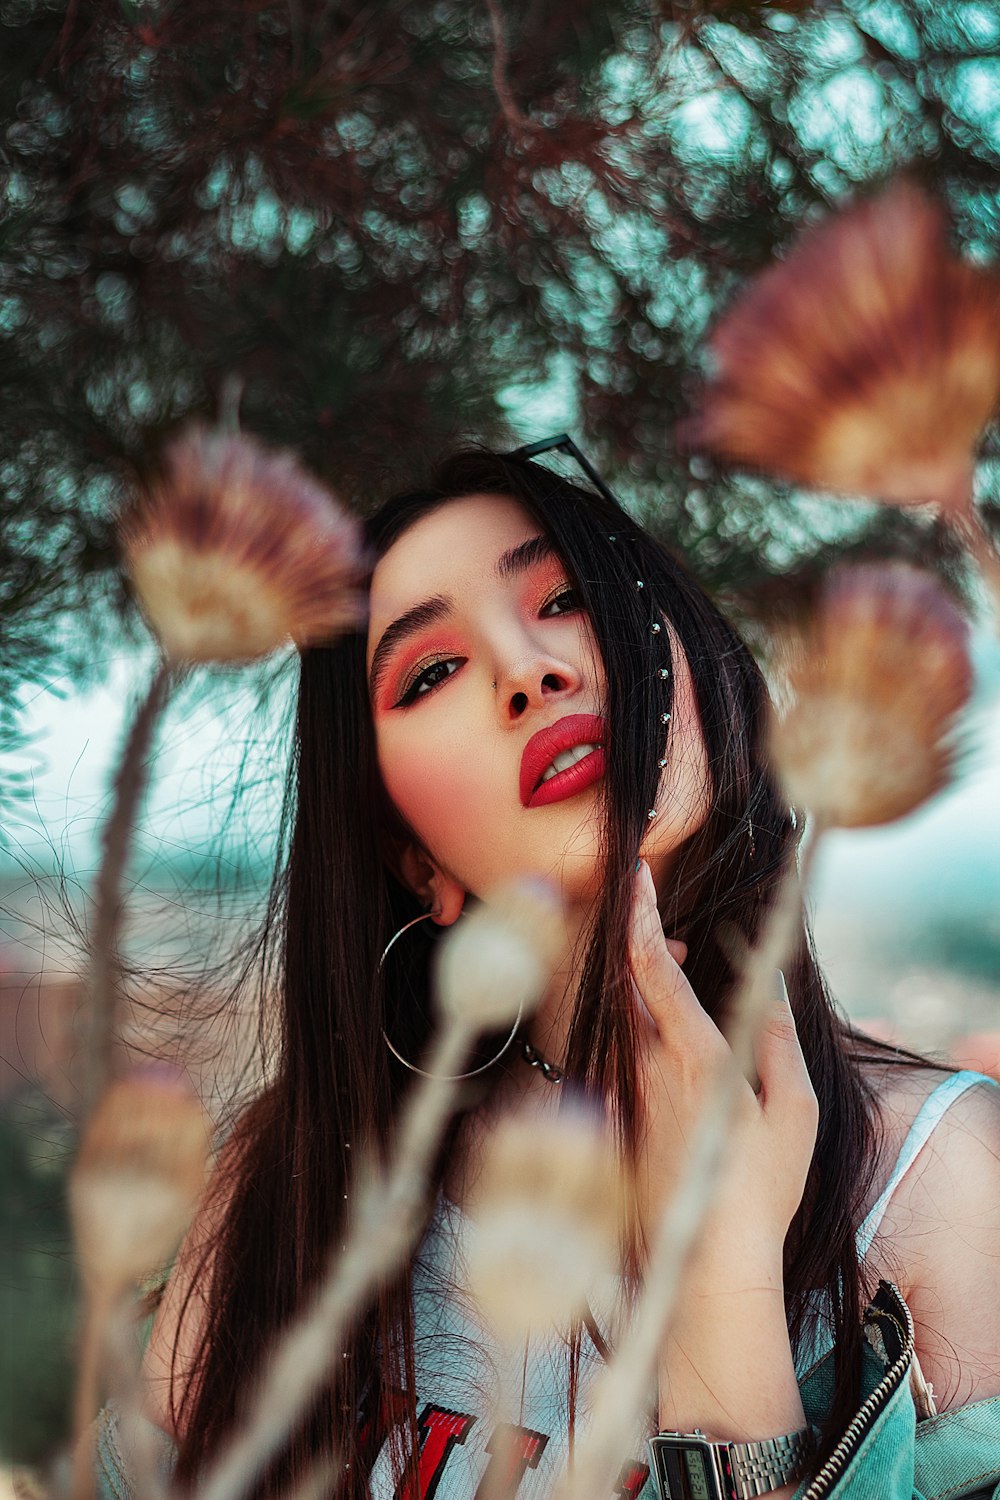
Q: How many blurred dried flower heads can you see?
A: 6